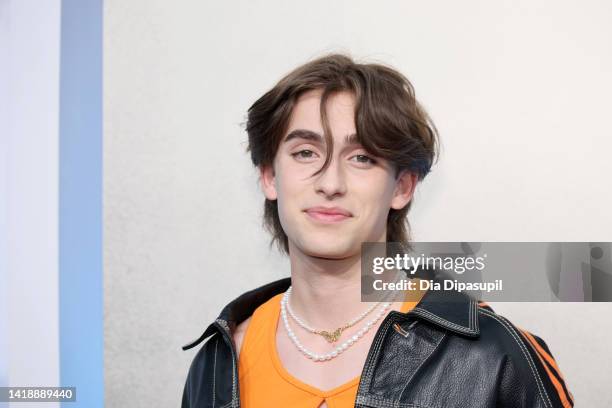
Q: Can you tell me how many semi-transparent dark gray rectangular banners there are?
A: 2